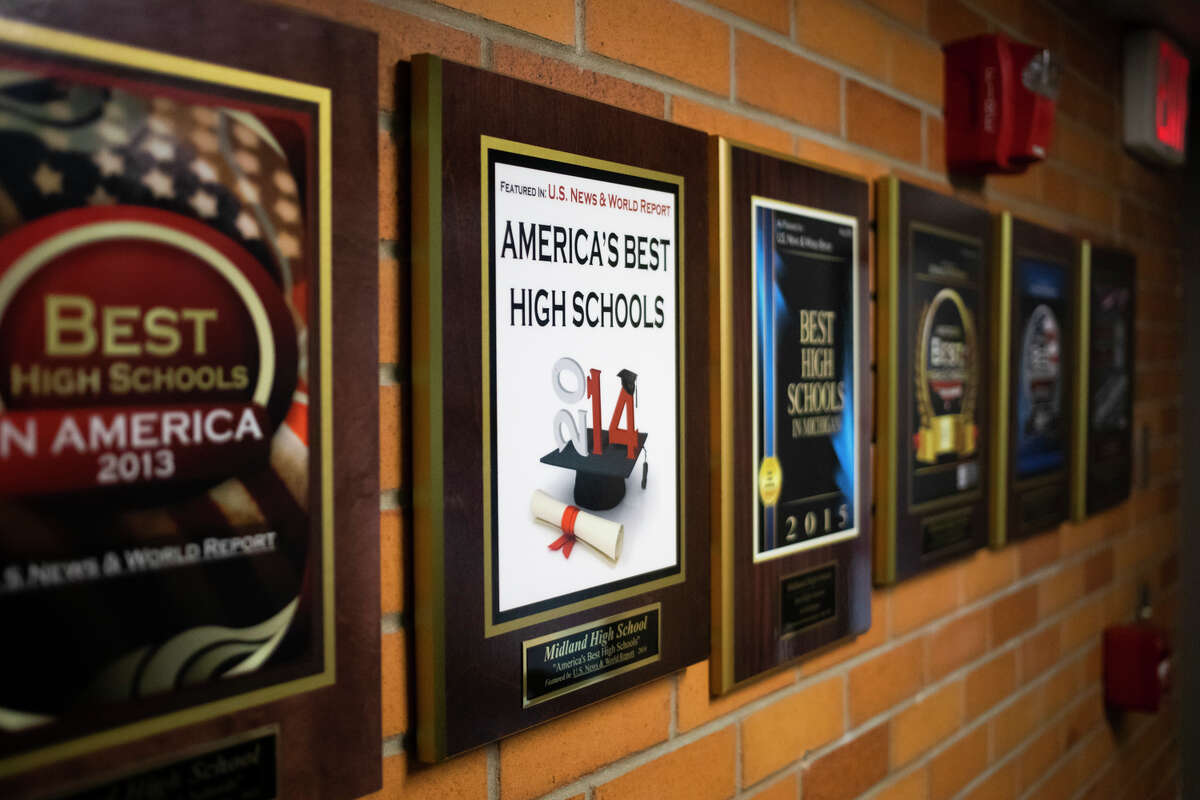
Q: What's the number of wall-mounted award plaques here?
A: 6